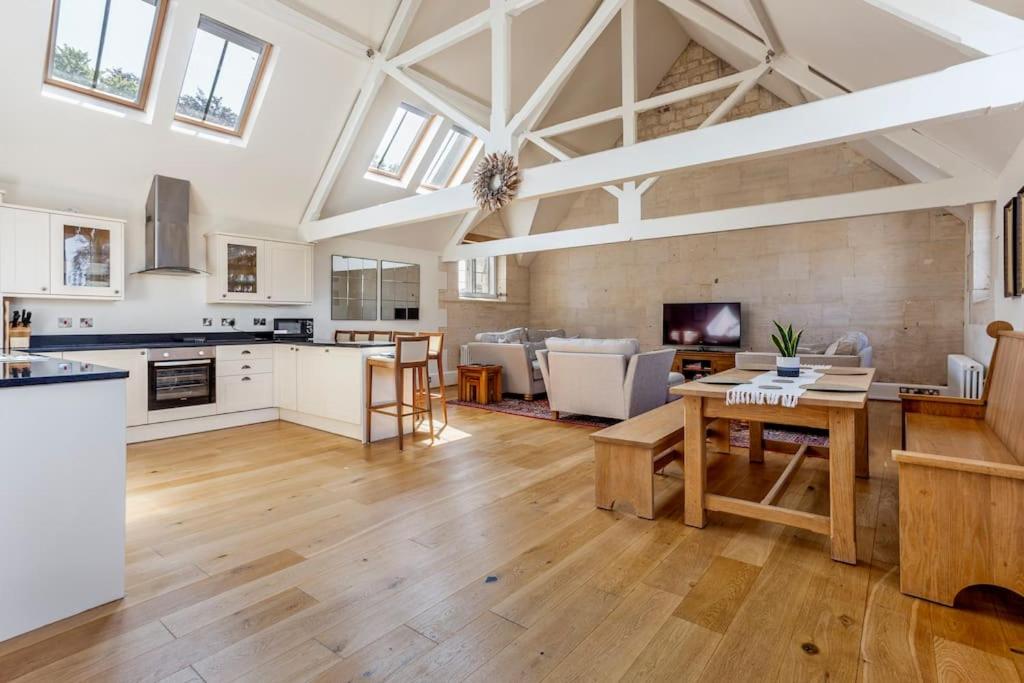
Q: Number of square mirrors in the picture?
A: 2